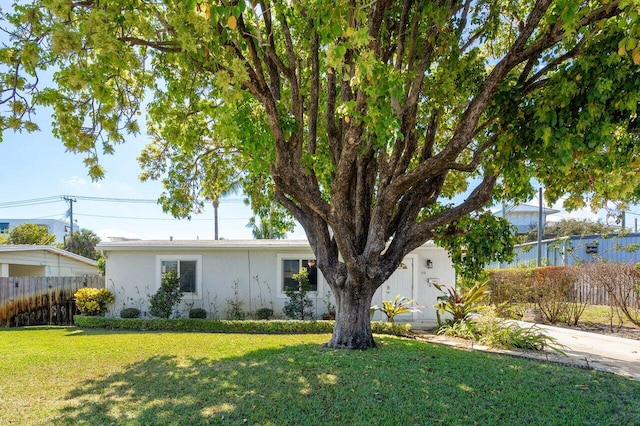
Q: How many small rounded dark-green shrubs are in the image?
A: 3